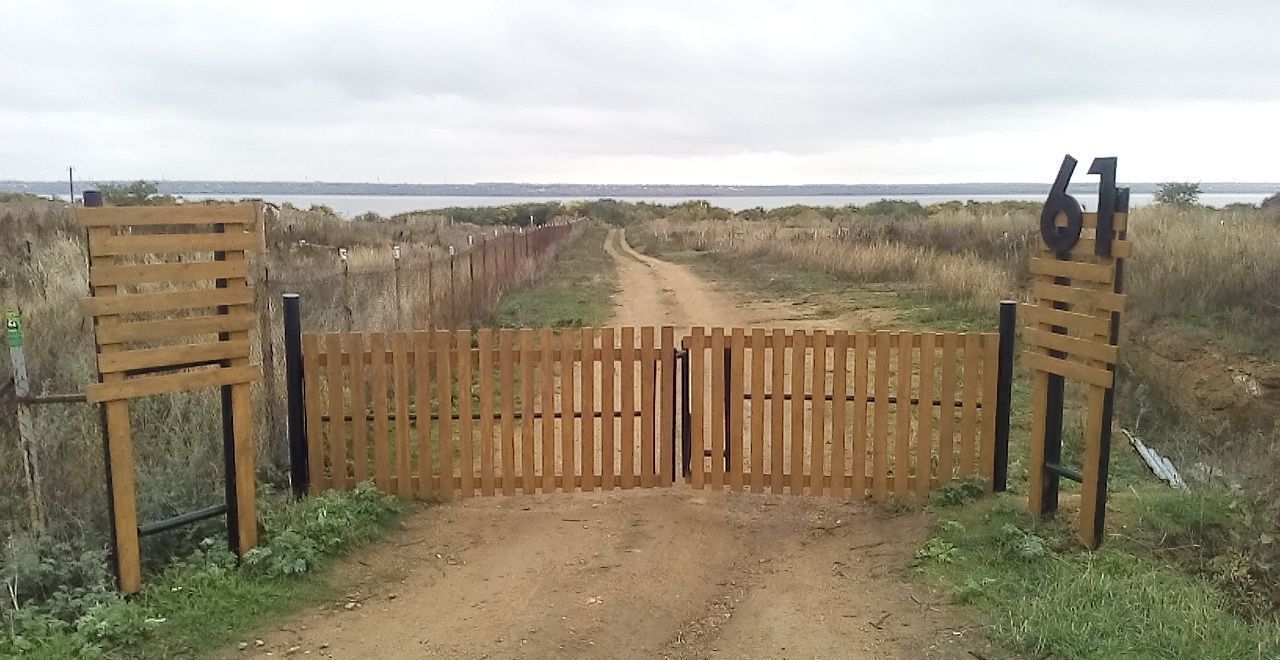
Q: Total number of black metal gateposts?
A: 2